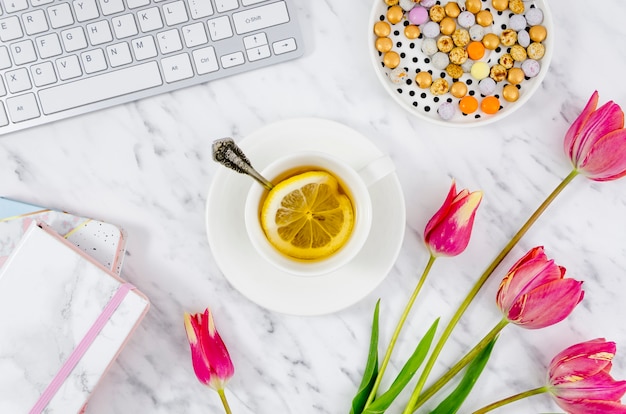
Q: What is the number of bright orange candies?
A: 3